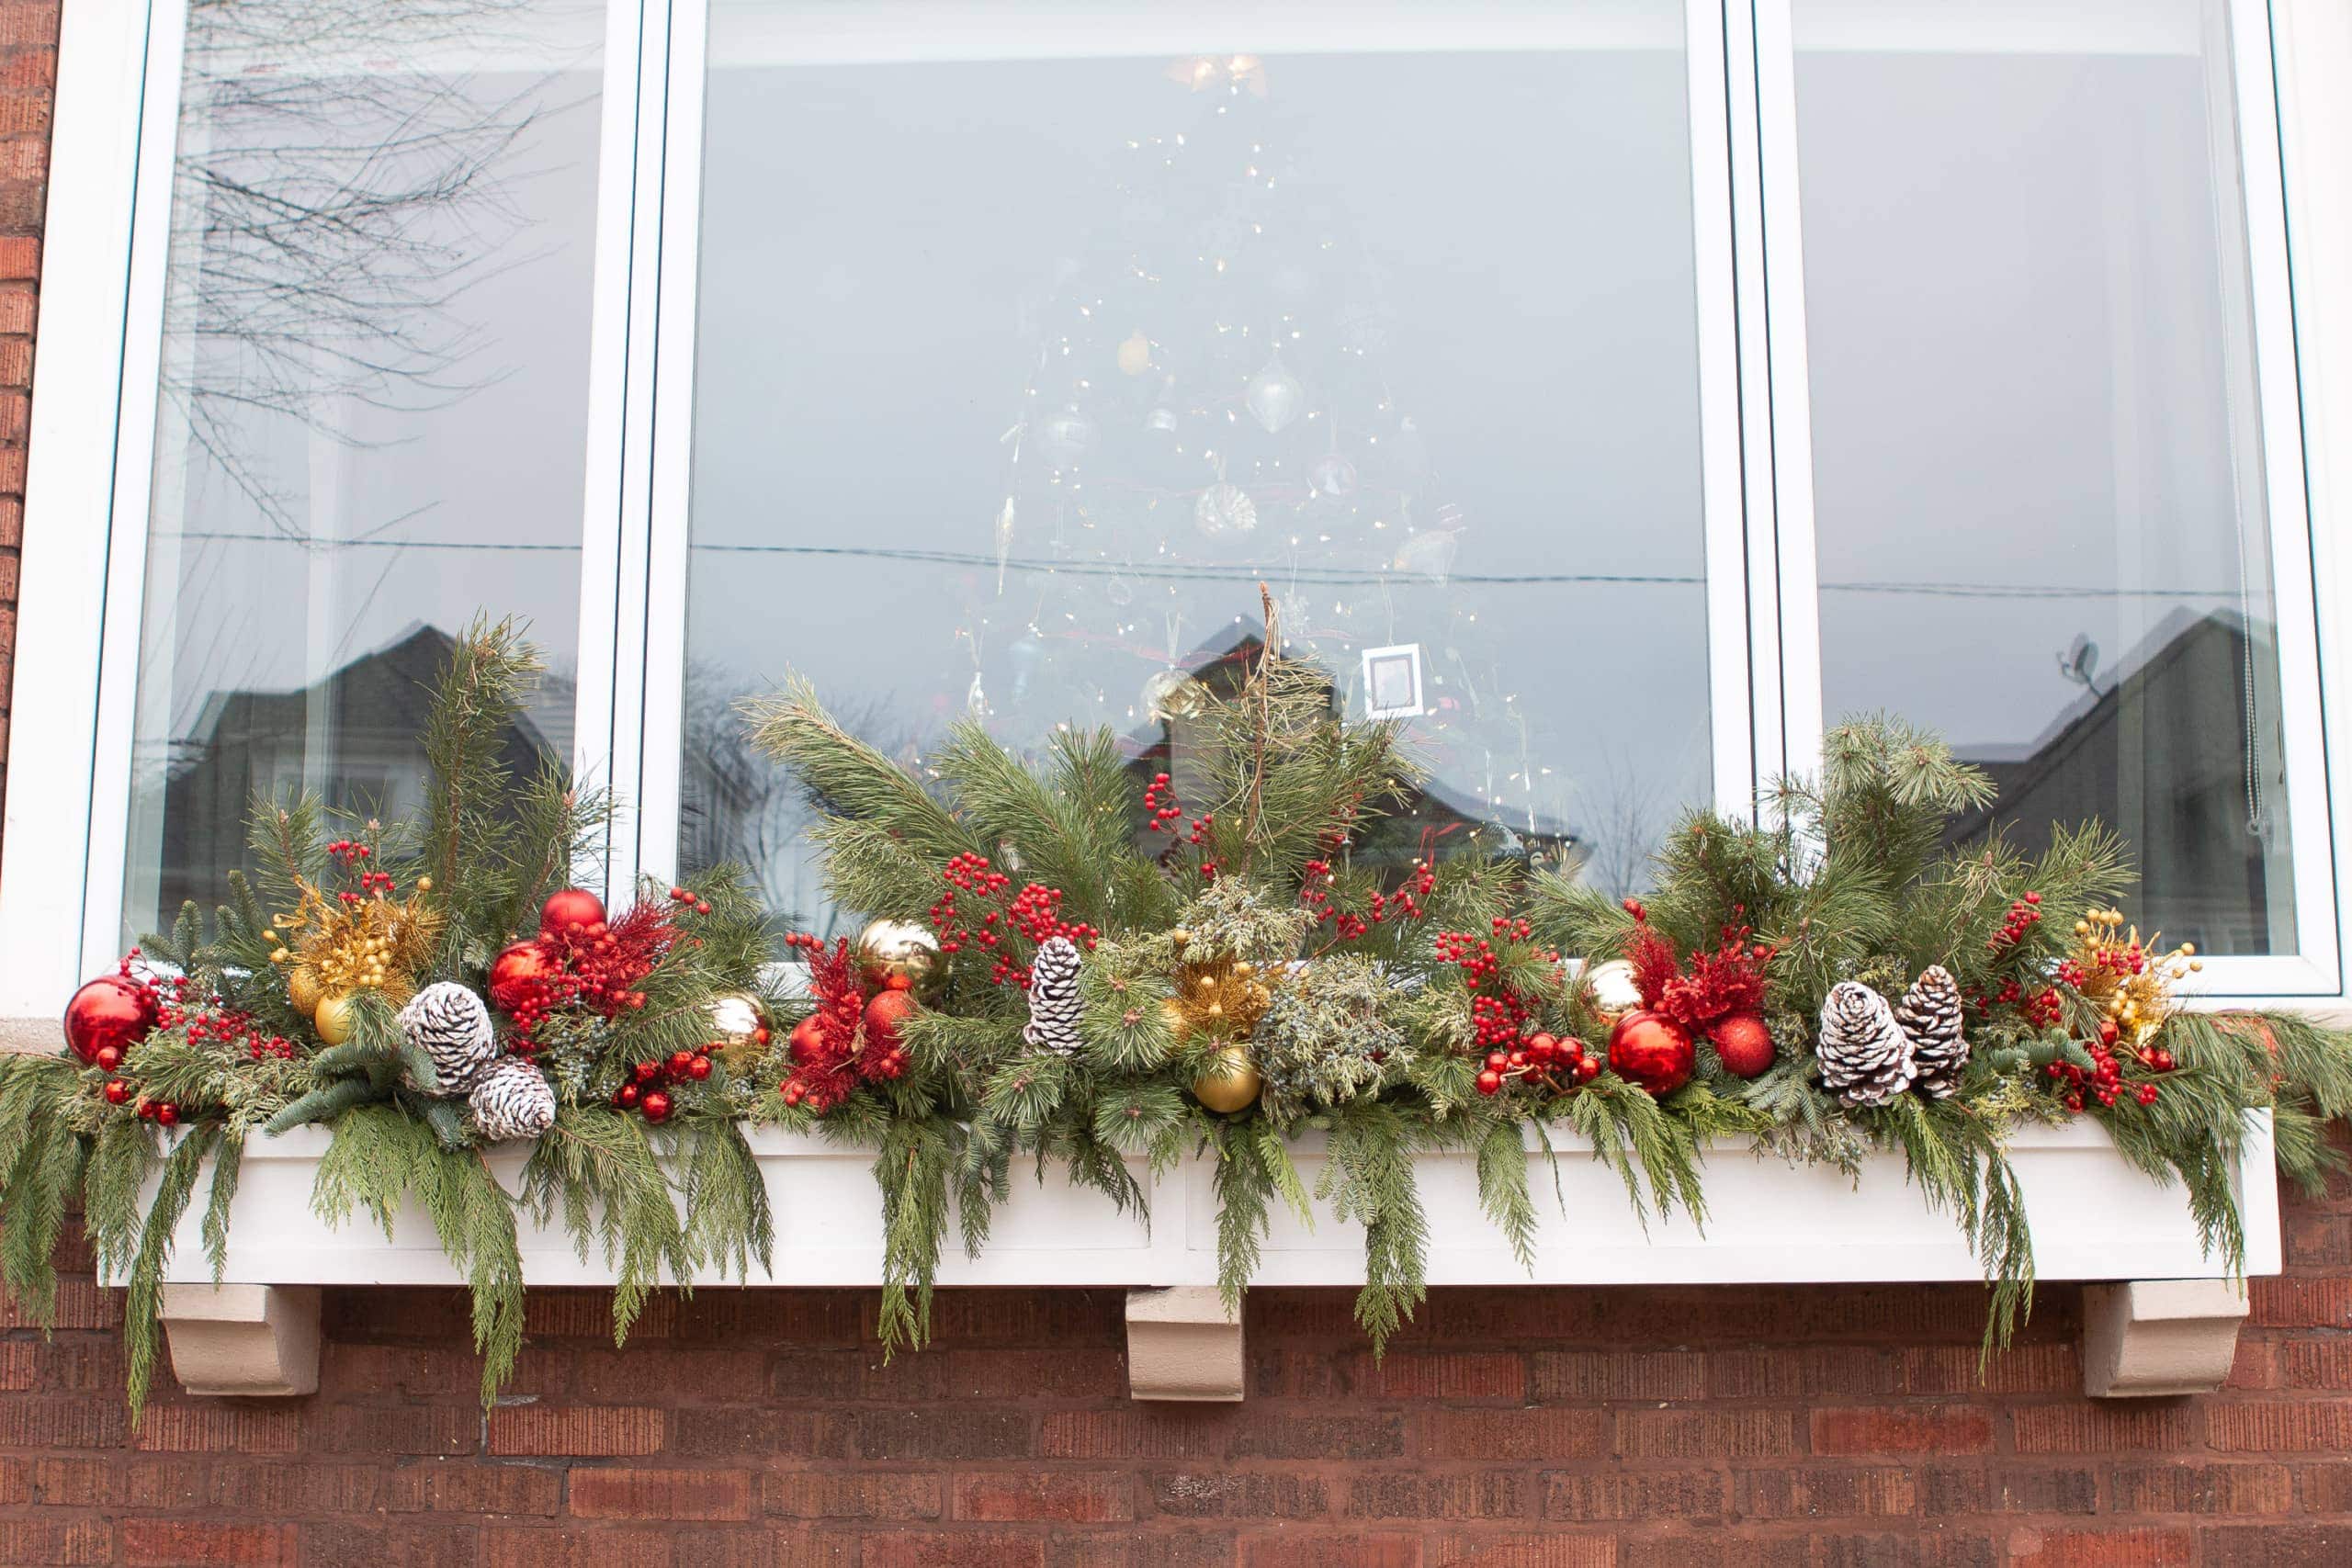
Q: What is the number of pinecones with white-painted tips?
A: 5